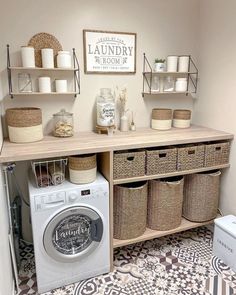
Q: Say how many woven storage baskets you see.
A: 11